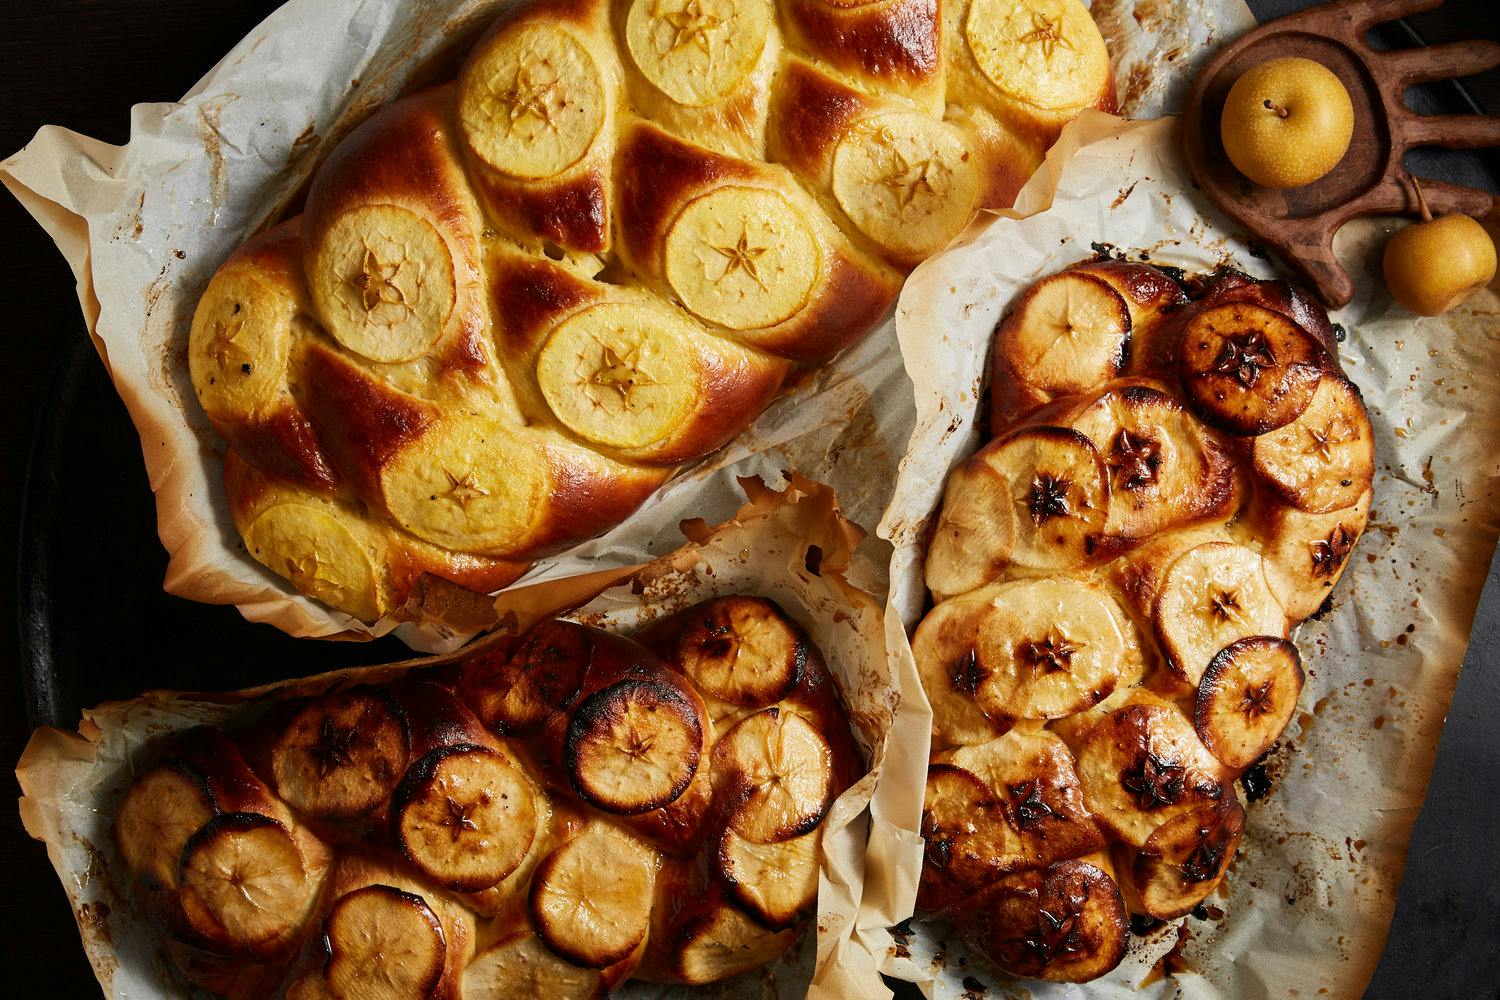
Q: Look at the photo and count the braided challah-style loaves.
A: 3